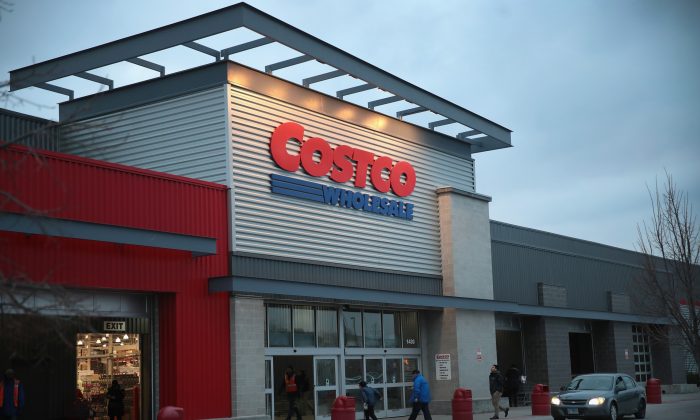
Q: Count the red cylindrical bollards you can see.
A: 5